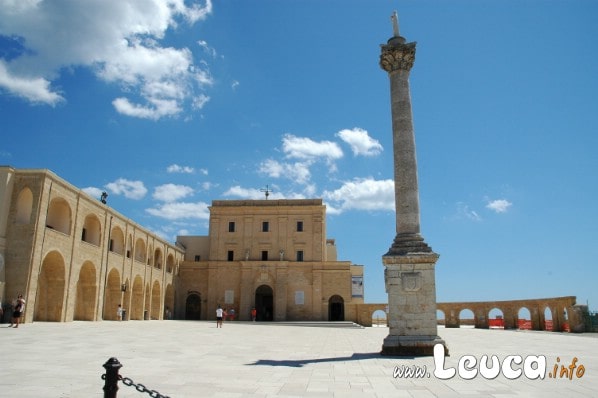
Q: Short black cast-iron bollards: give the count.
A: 1